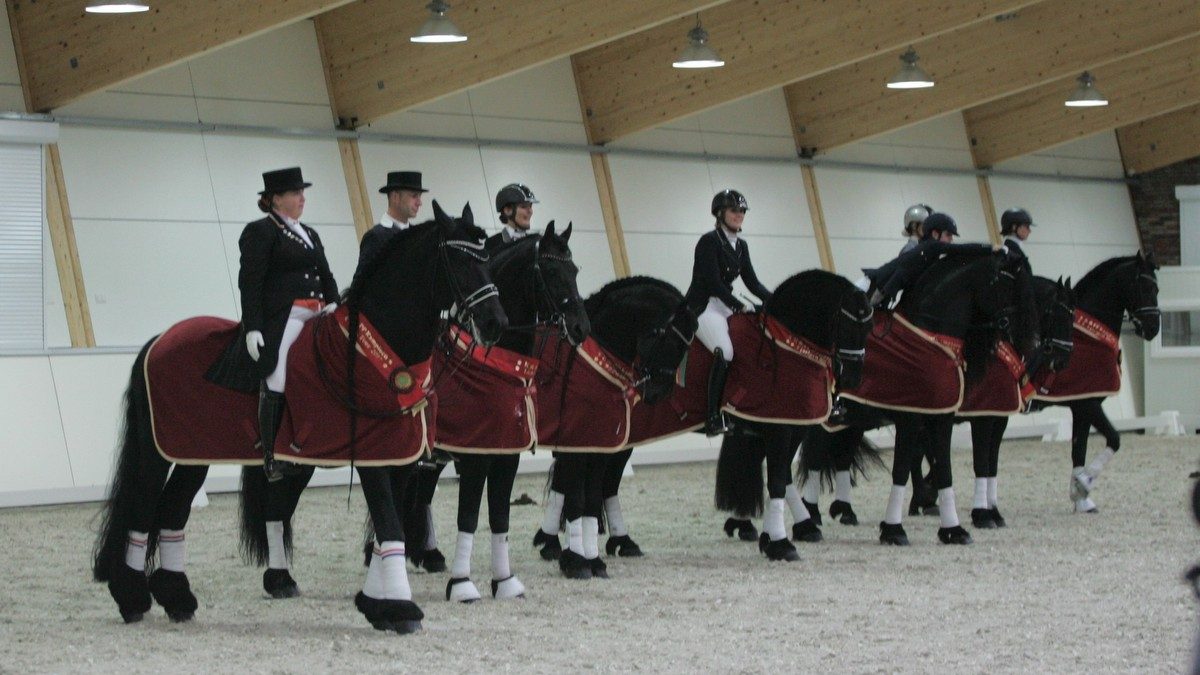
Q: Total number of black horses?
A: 7